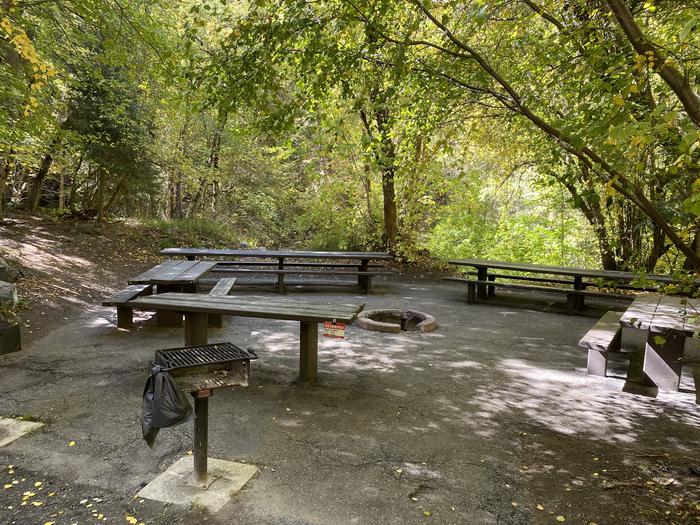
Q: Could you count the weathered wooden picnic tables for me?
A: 5